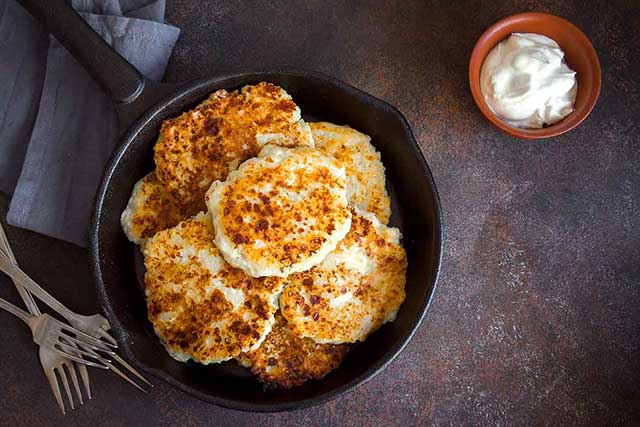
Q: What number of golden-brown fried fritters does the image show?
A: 7